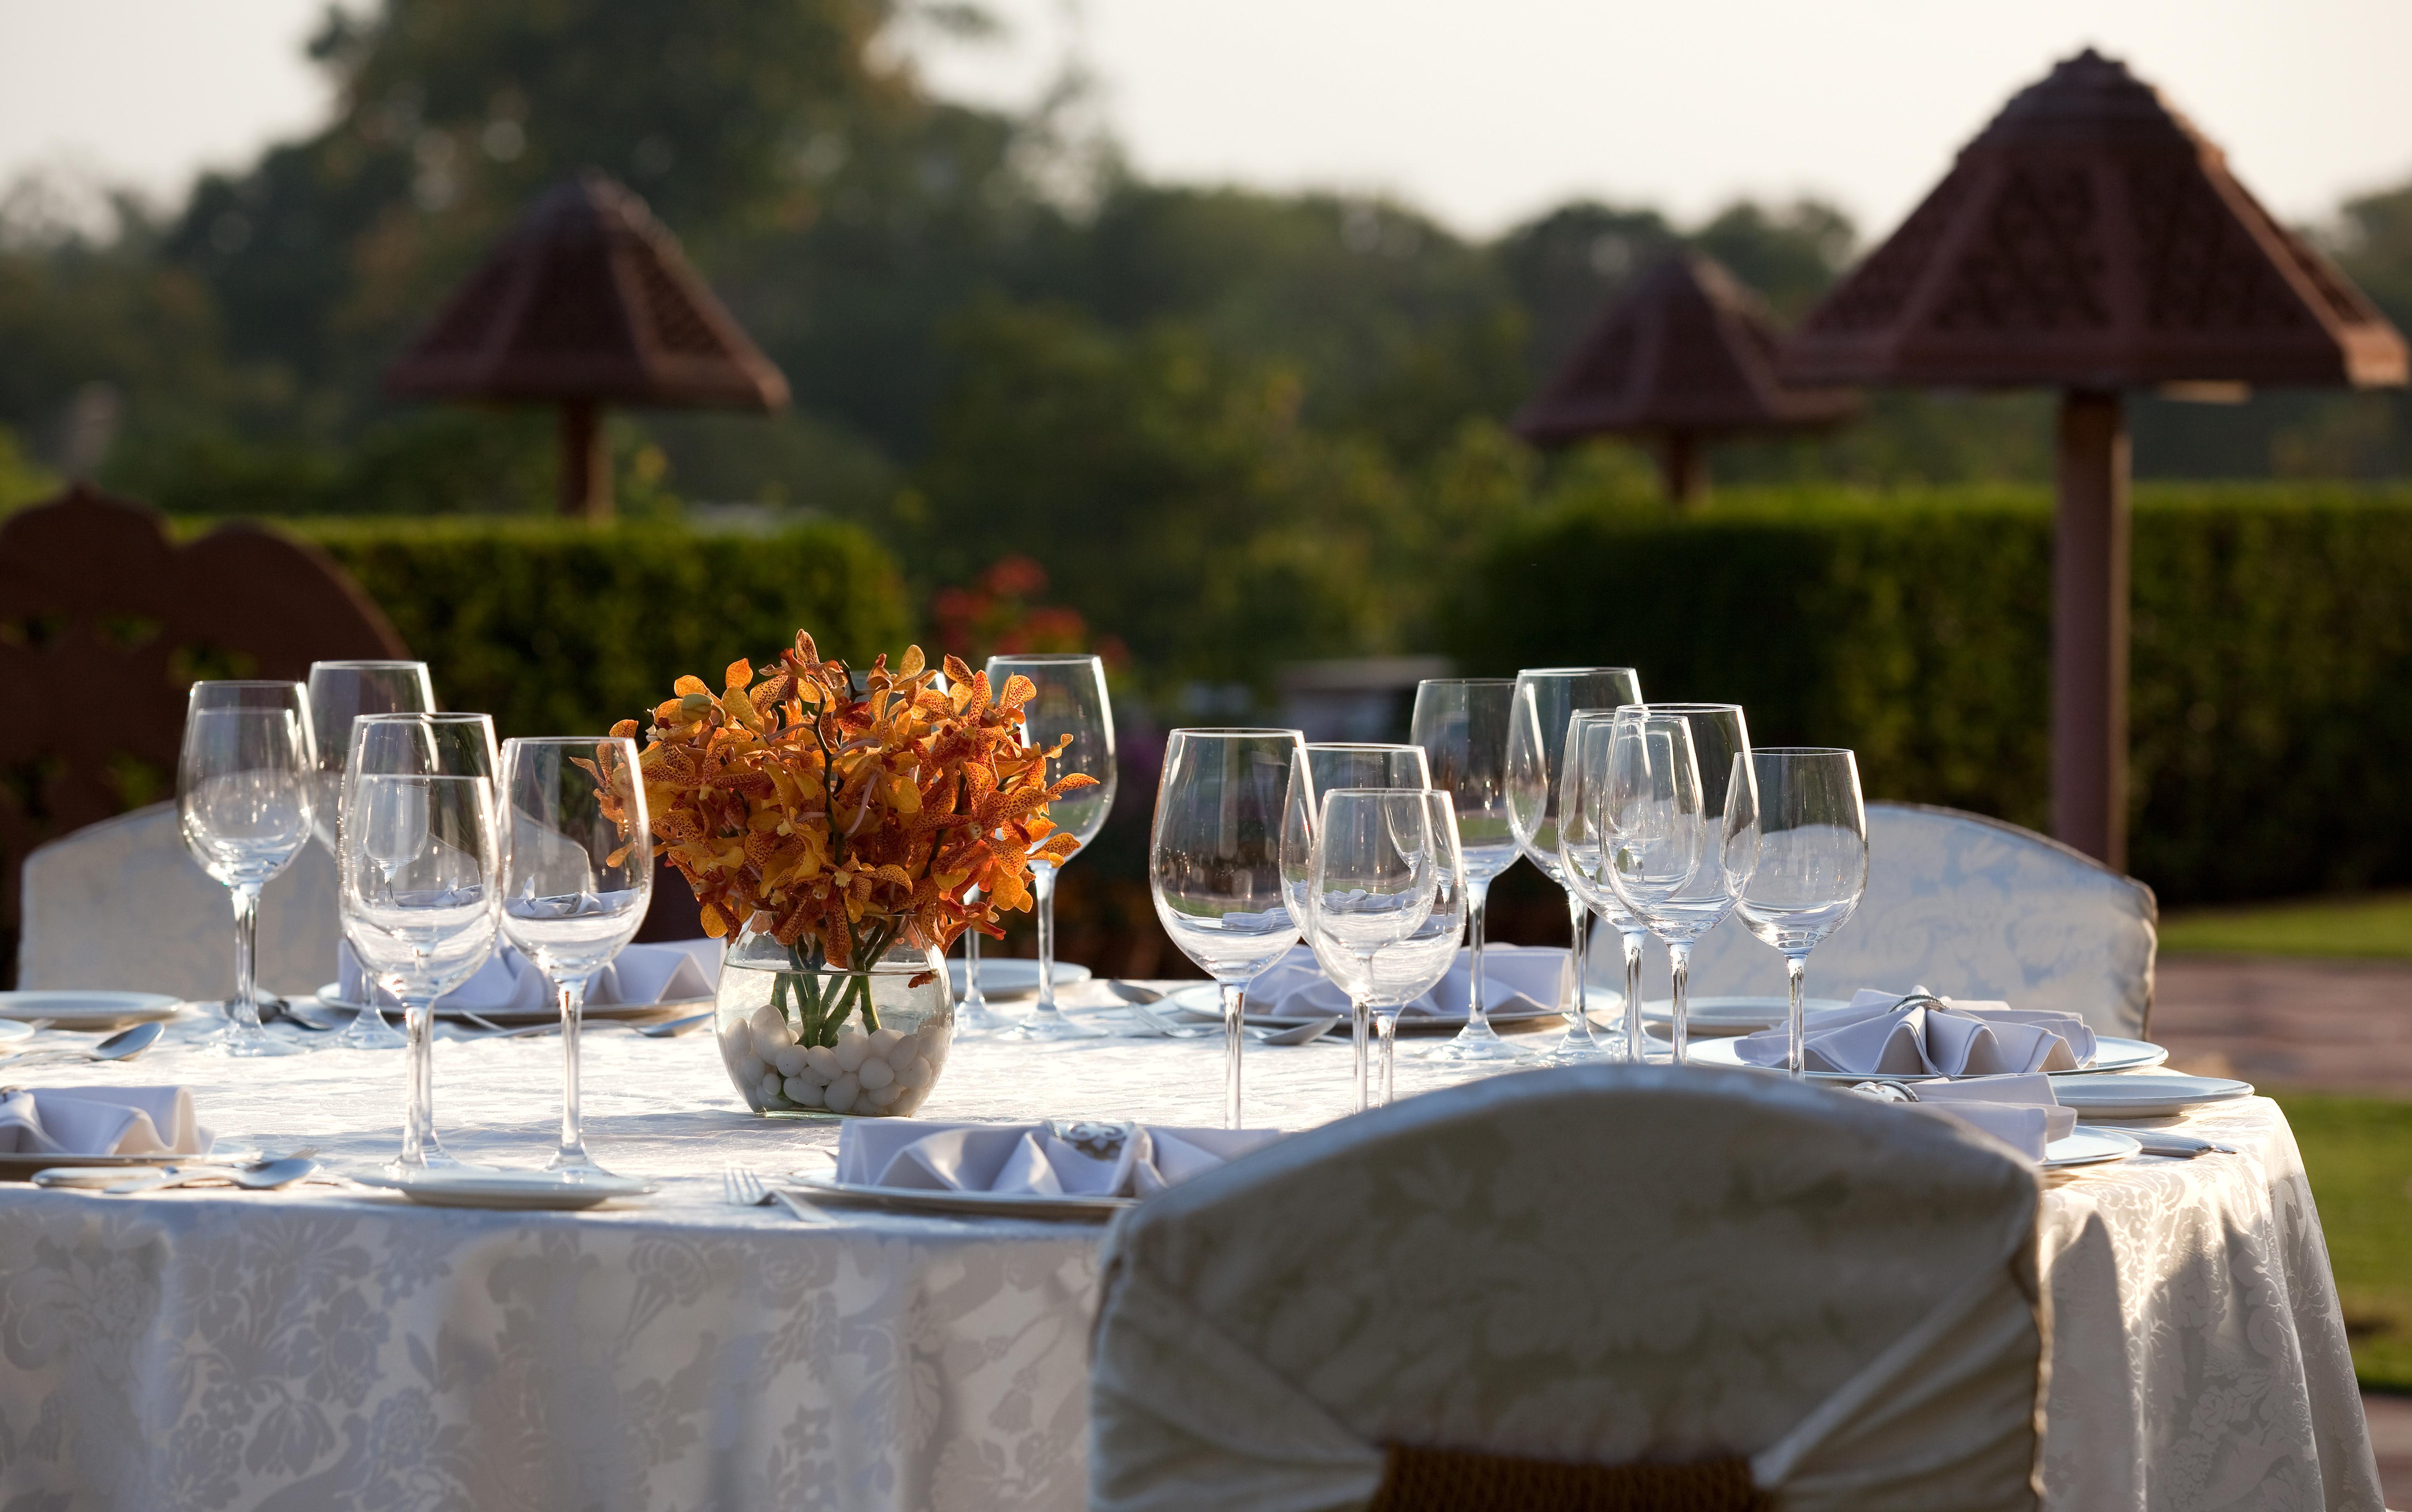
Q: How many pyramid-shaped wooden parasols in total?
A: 3